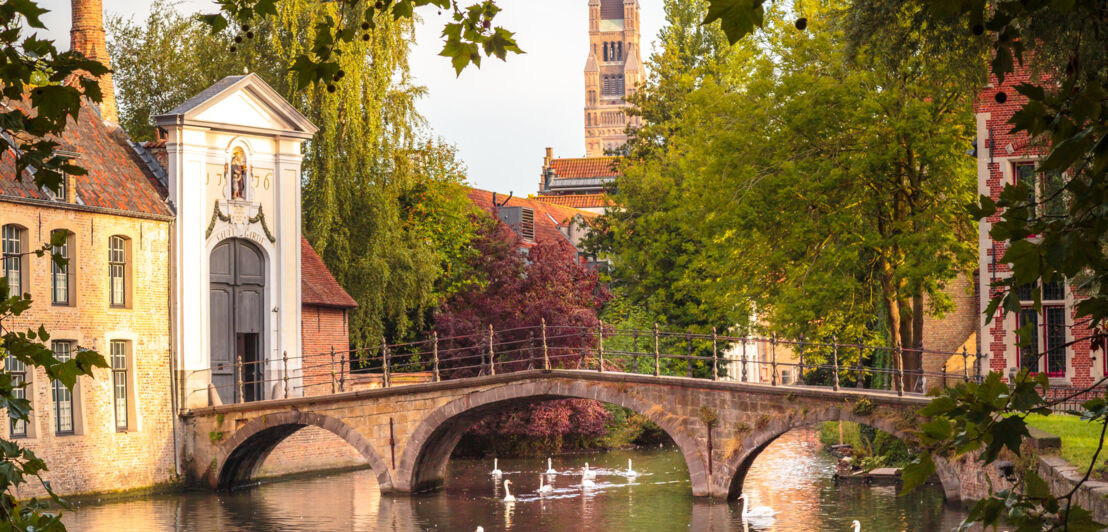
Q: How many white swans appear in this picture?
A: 10